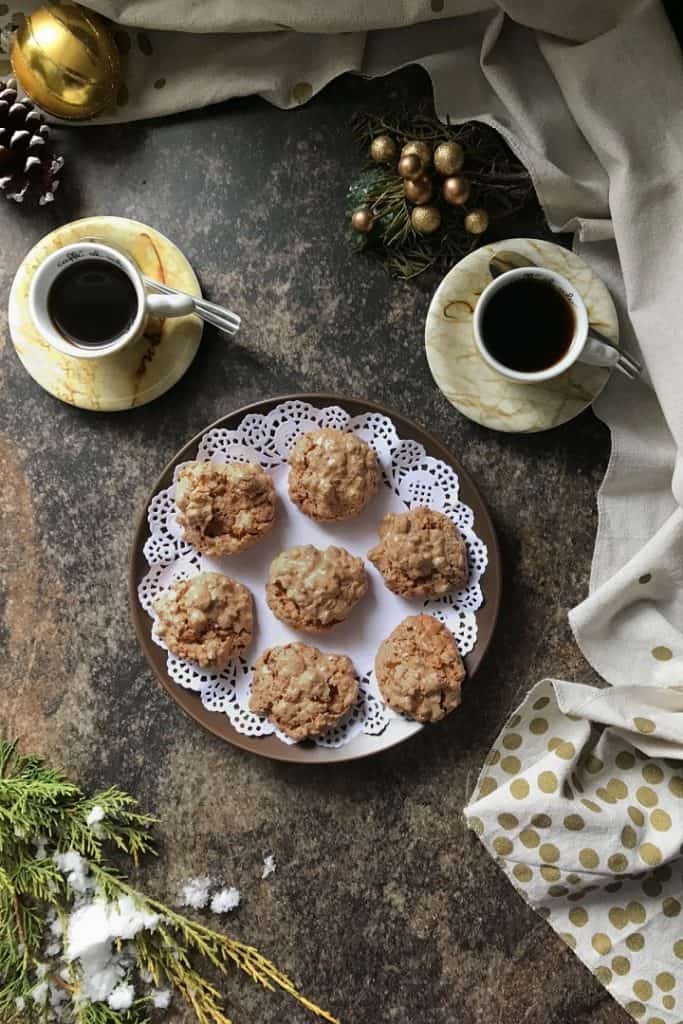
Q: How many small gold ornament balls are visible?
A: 9